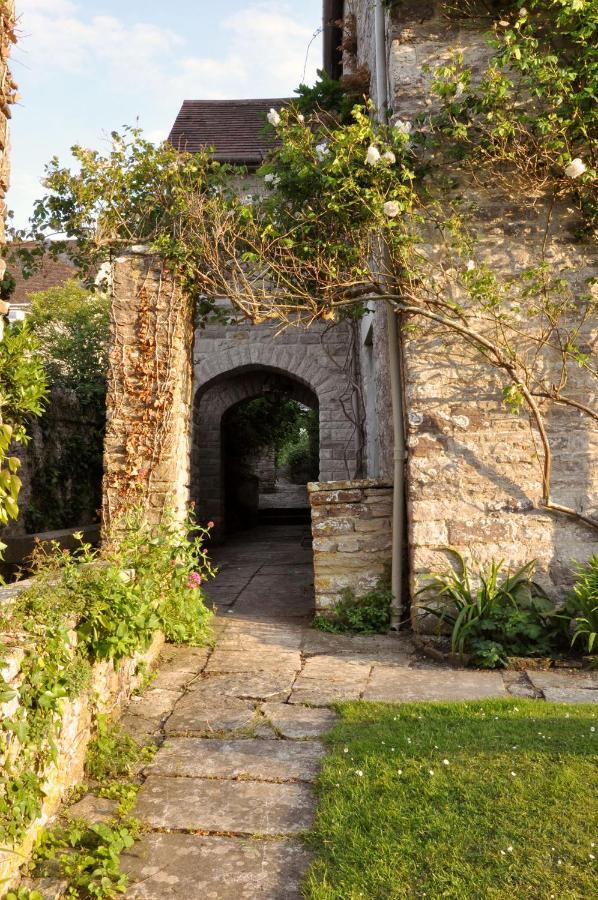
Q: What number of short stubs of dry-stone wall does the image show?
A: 1